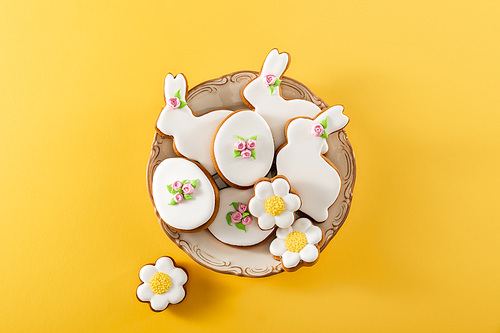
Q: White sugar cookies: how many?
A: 9